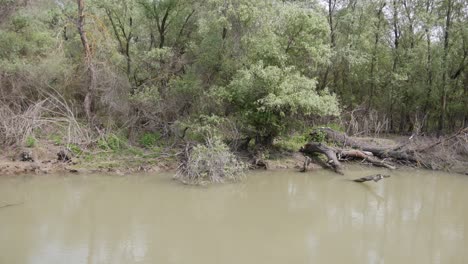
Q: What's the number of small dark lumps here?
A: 2